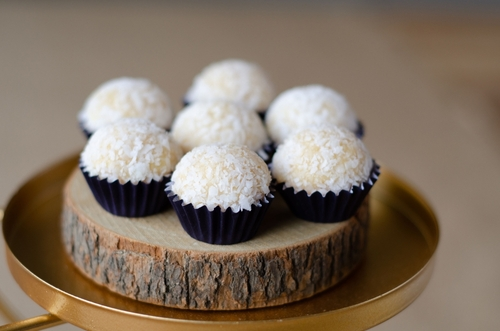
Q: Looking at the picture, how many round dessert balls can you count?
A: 7